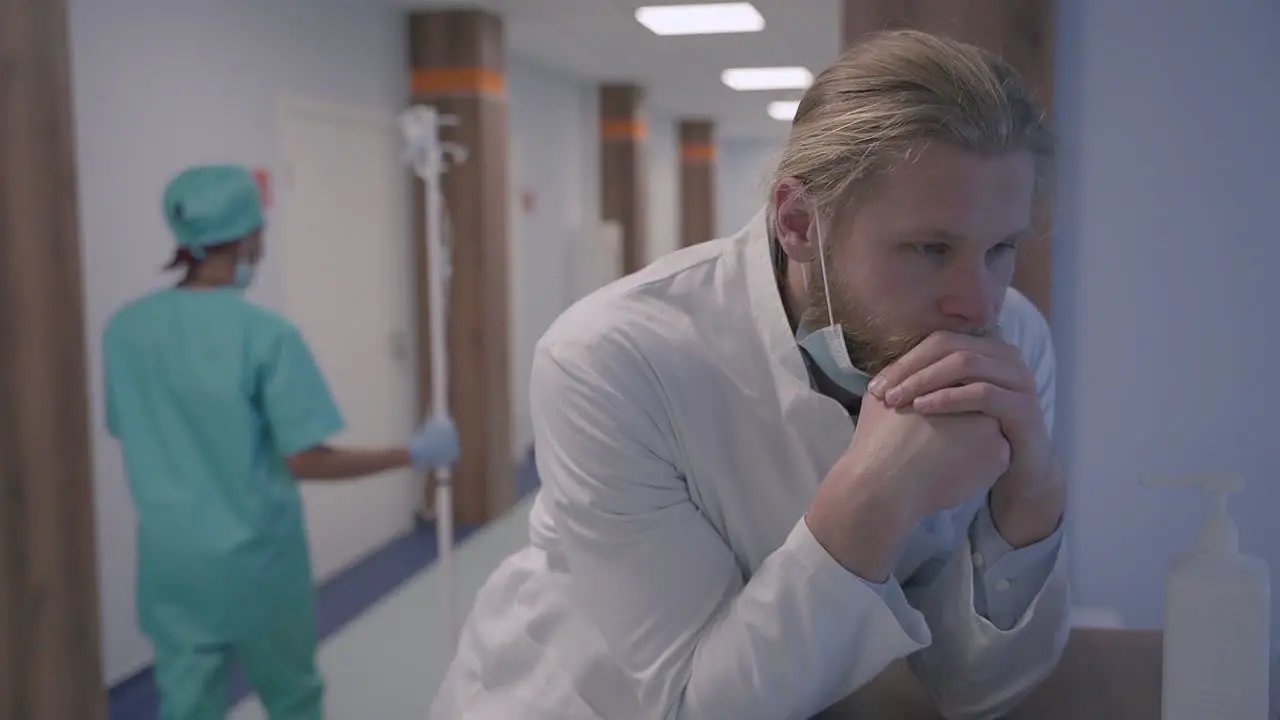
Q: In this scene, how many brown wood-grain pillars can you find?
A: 5